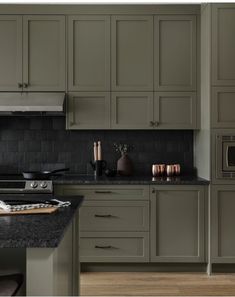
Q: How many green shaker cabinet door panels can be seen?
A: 12